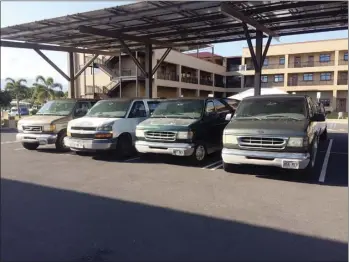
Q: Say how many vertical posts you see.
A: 3